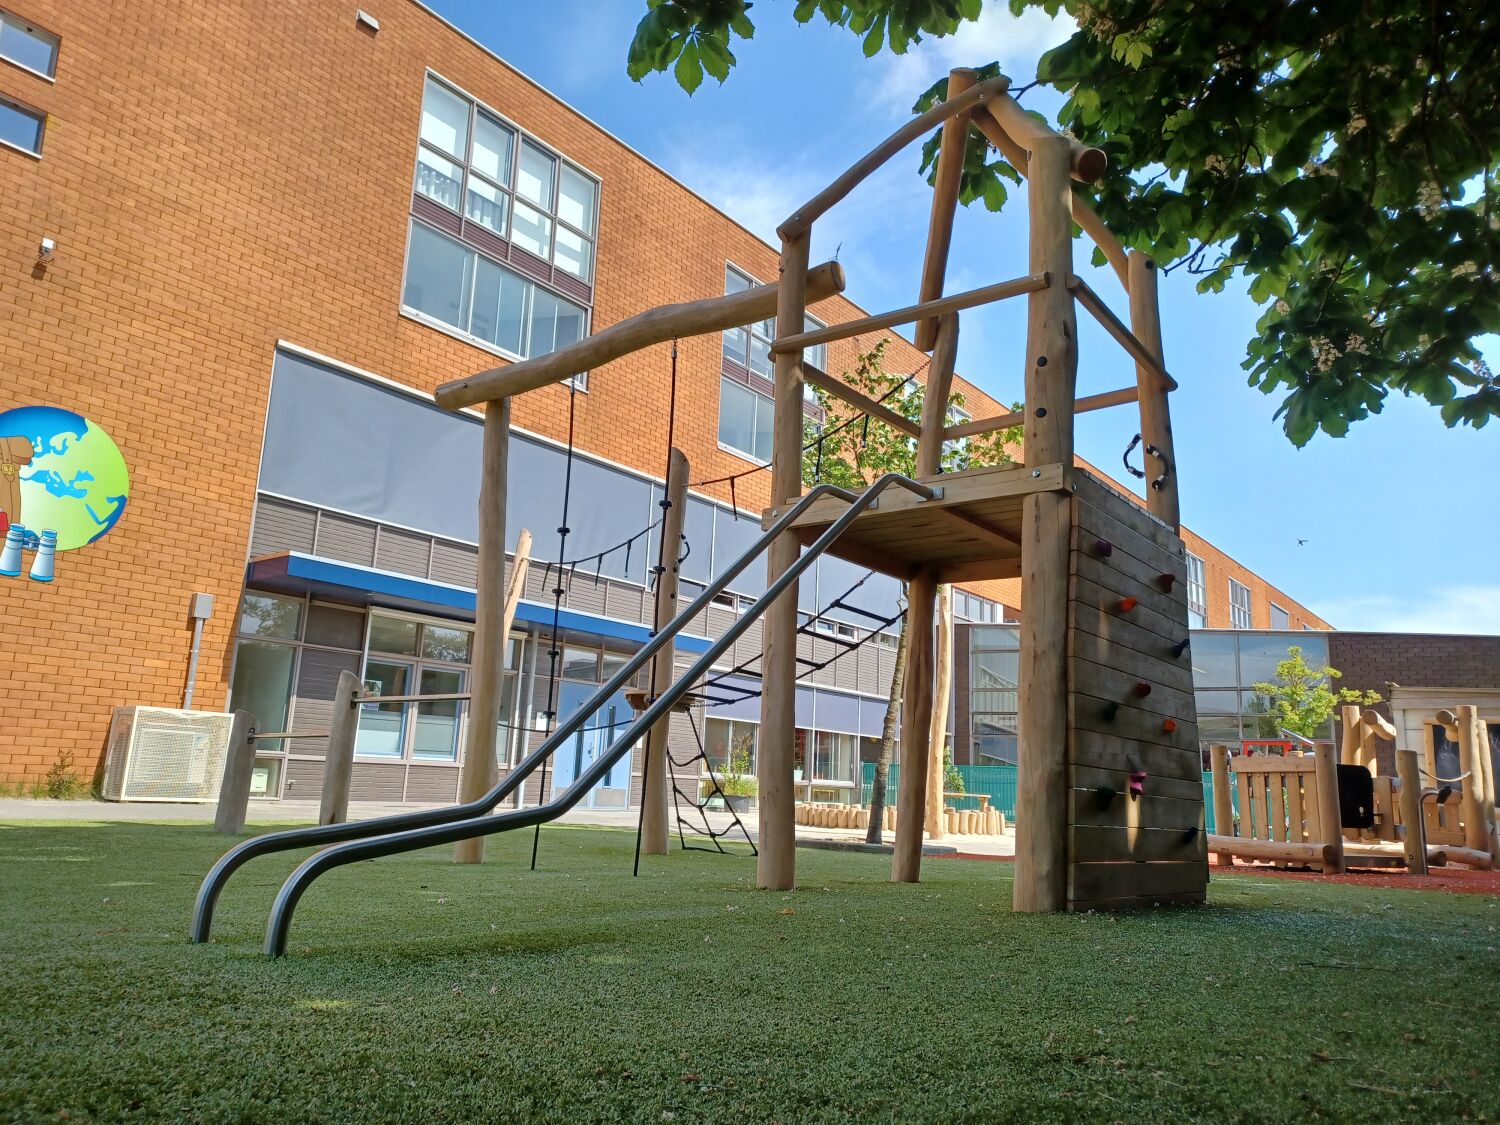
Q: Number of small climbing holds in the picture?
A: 10